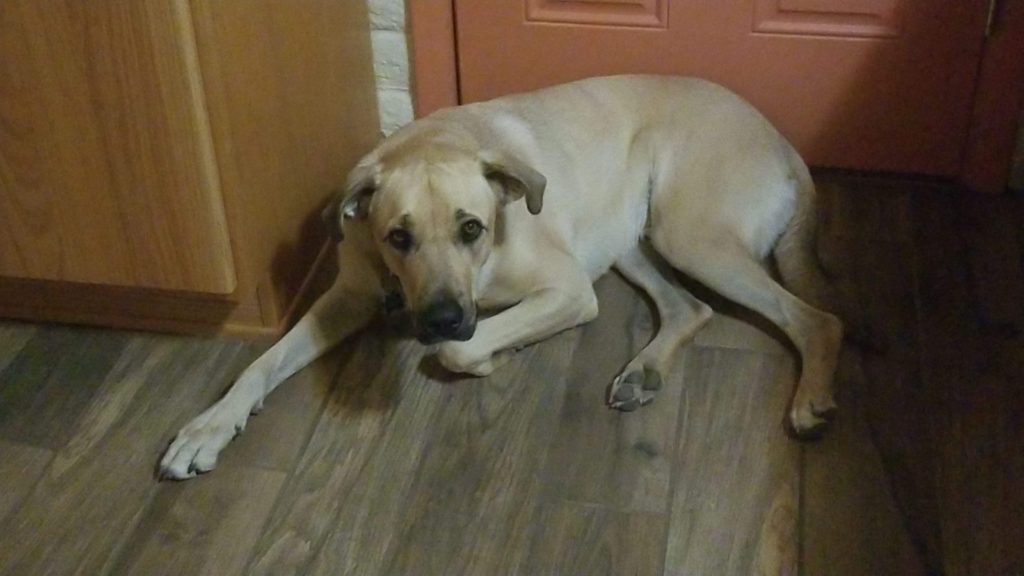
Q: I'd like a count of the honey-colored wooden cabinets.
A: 1